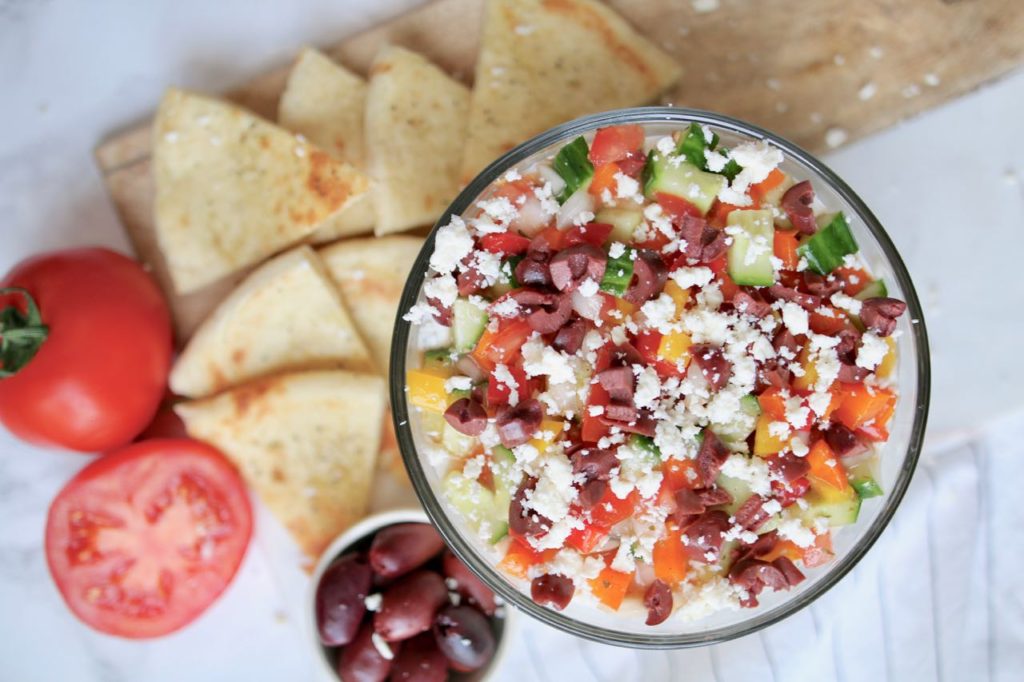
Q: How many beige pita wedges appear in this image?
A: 7